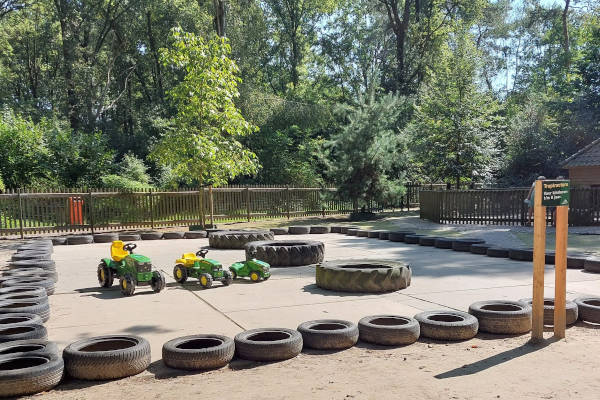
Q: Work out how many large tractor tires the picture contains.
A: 3